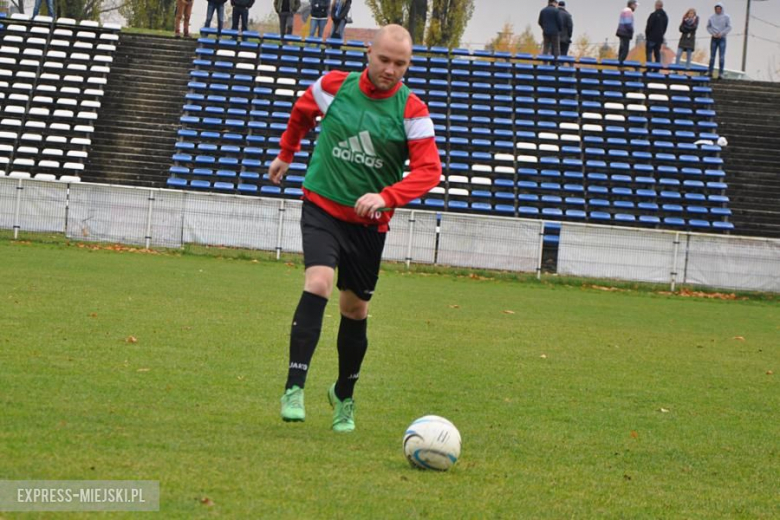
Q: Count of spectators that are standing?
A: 13